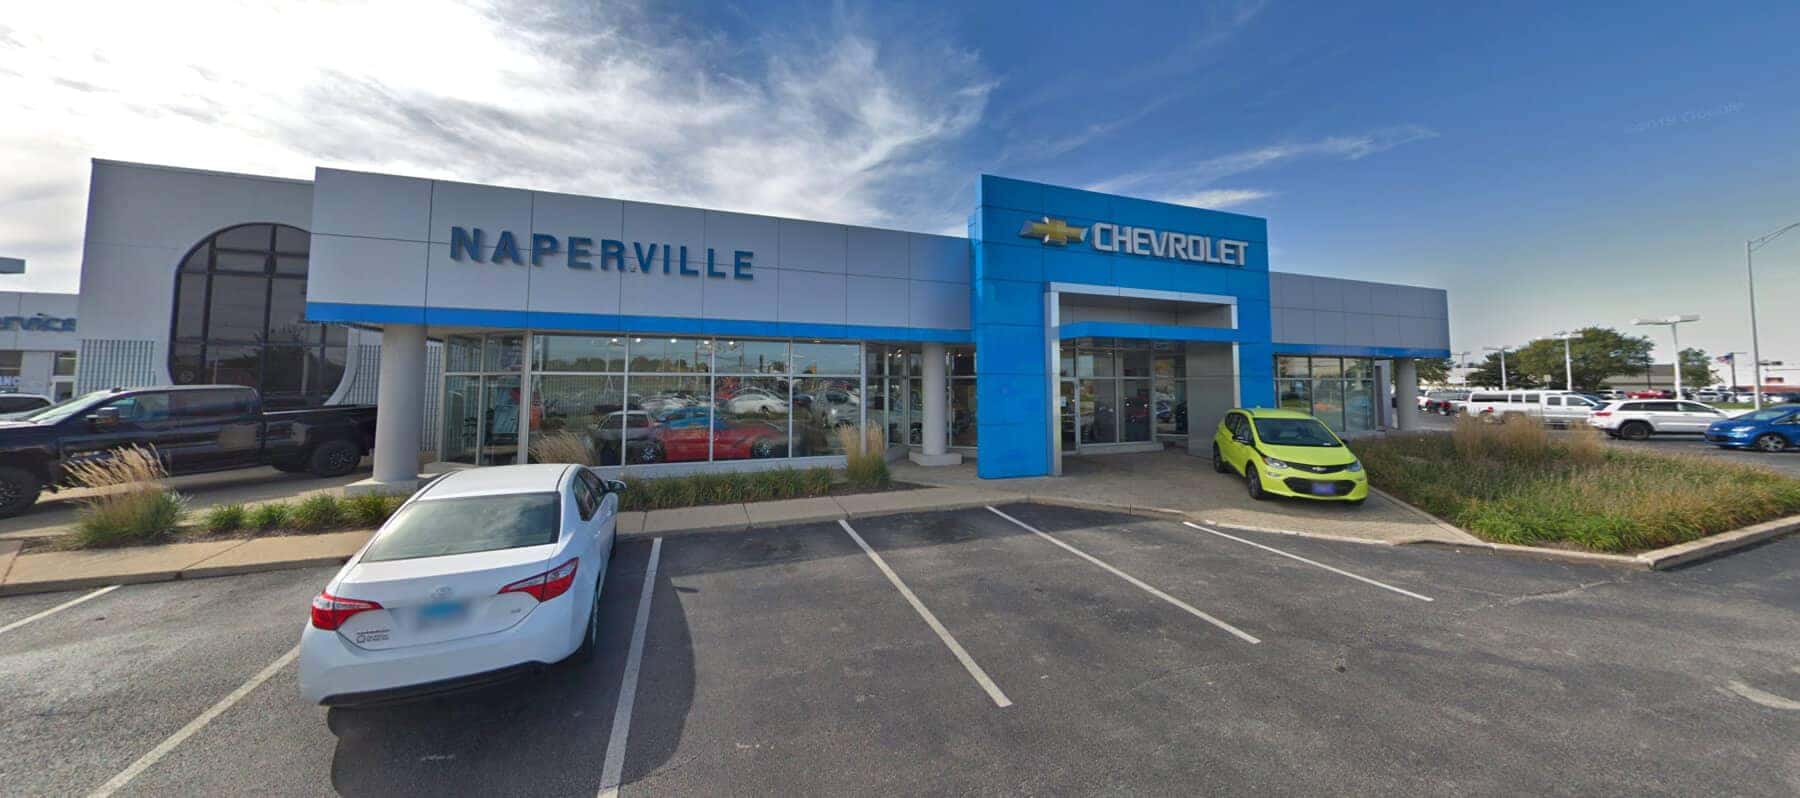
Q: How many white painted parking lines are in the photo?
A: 6